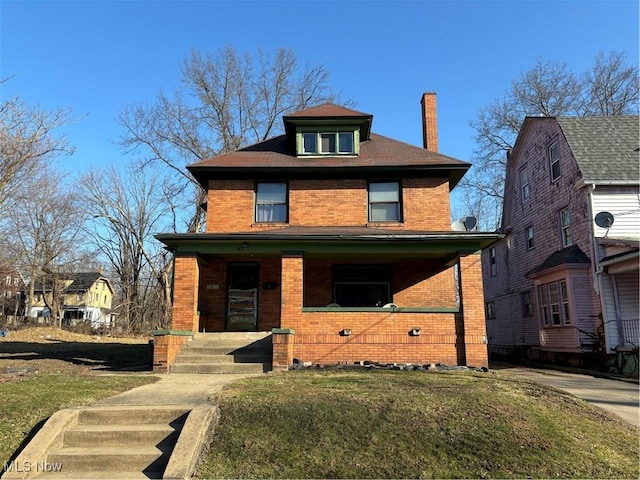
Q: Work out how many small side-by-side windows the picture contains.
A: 3